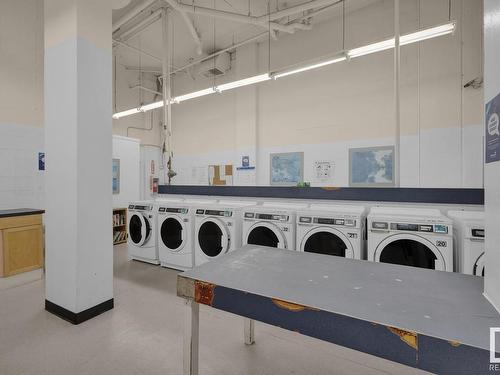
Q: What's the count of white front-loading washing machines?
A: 7